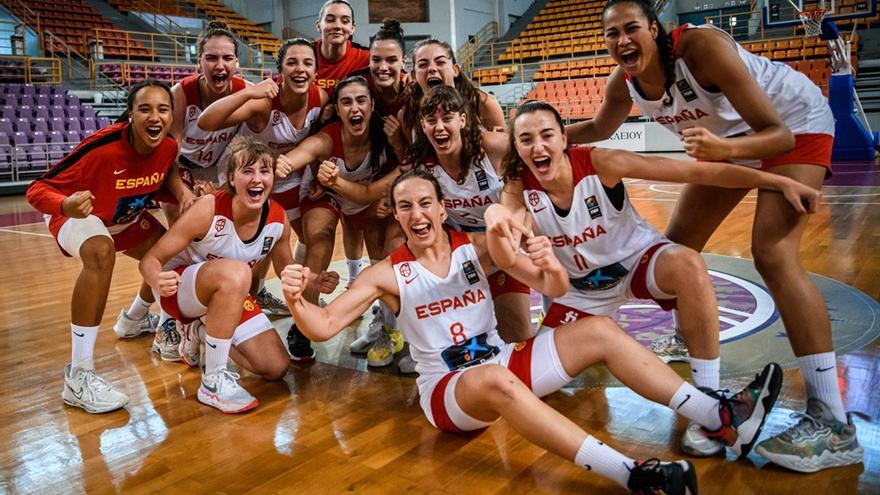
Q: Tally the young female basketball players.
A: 12